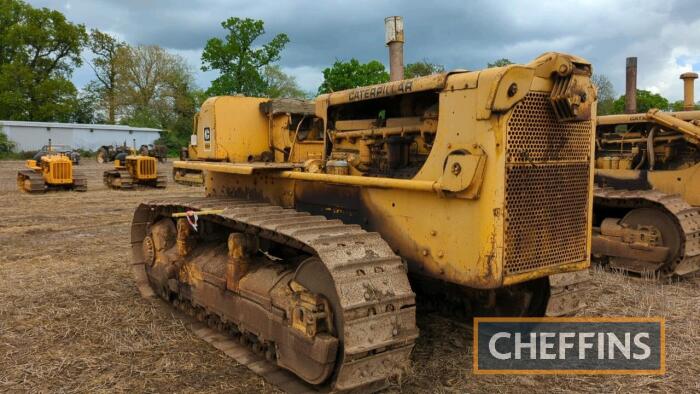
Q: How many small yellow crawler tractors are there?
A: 2